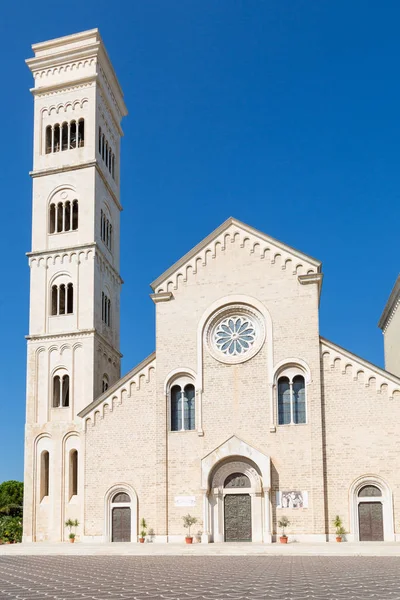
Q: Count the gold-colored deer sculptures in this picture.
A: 0